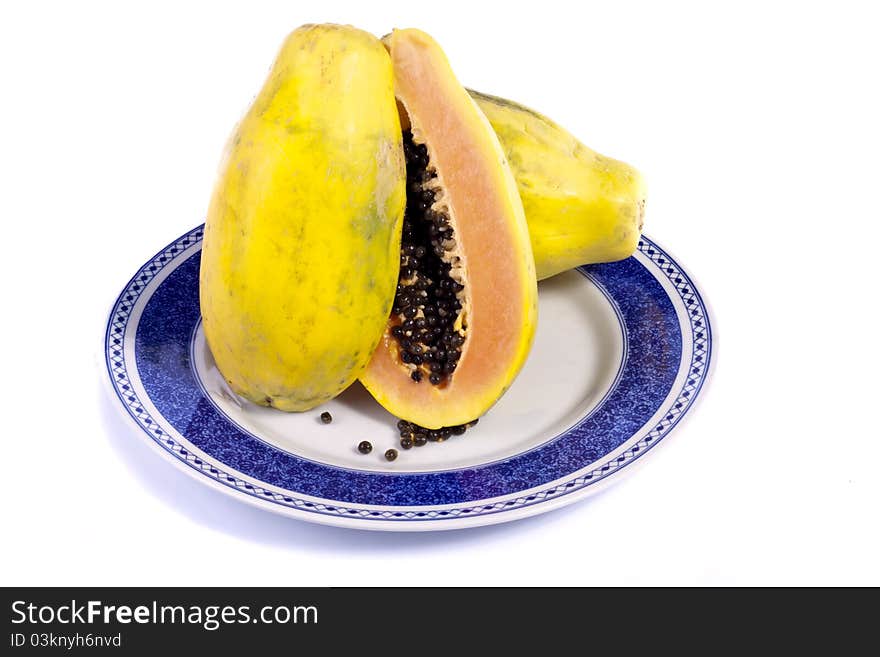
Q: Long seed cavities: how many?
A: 1